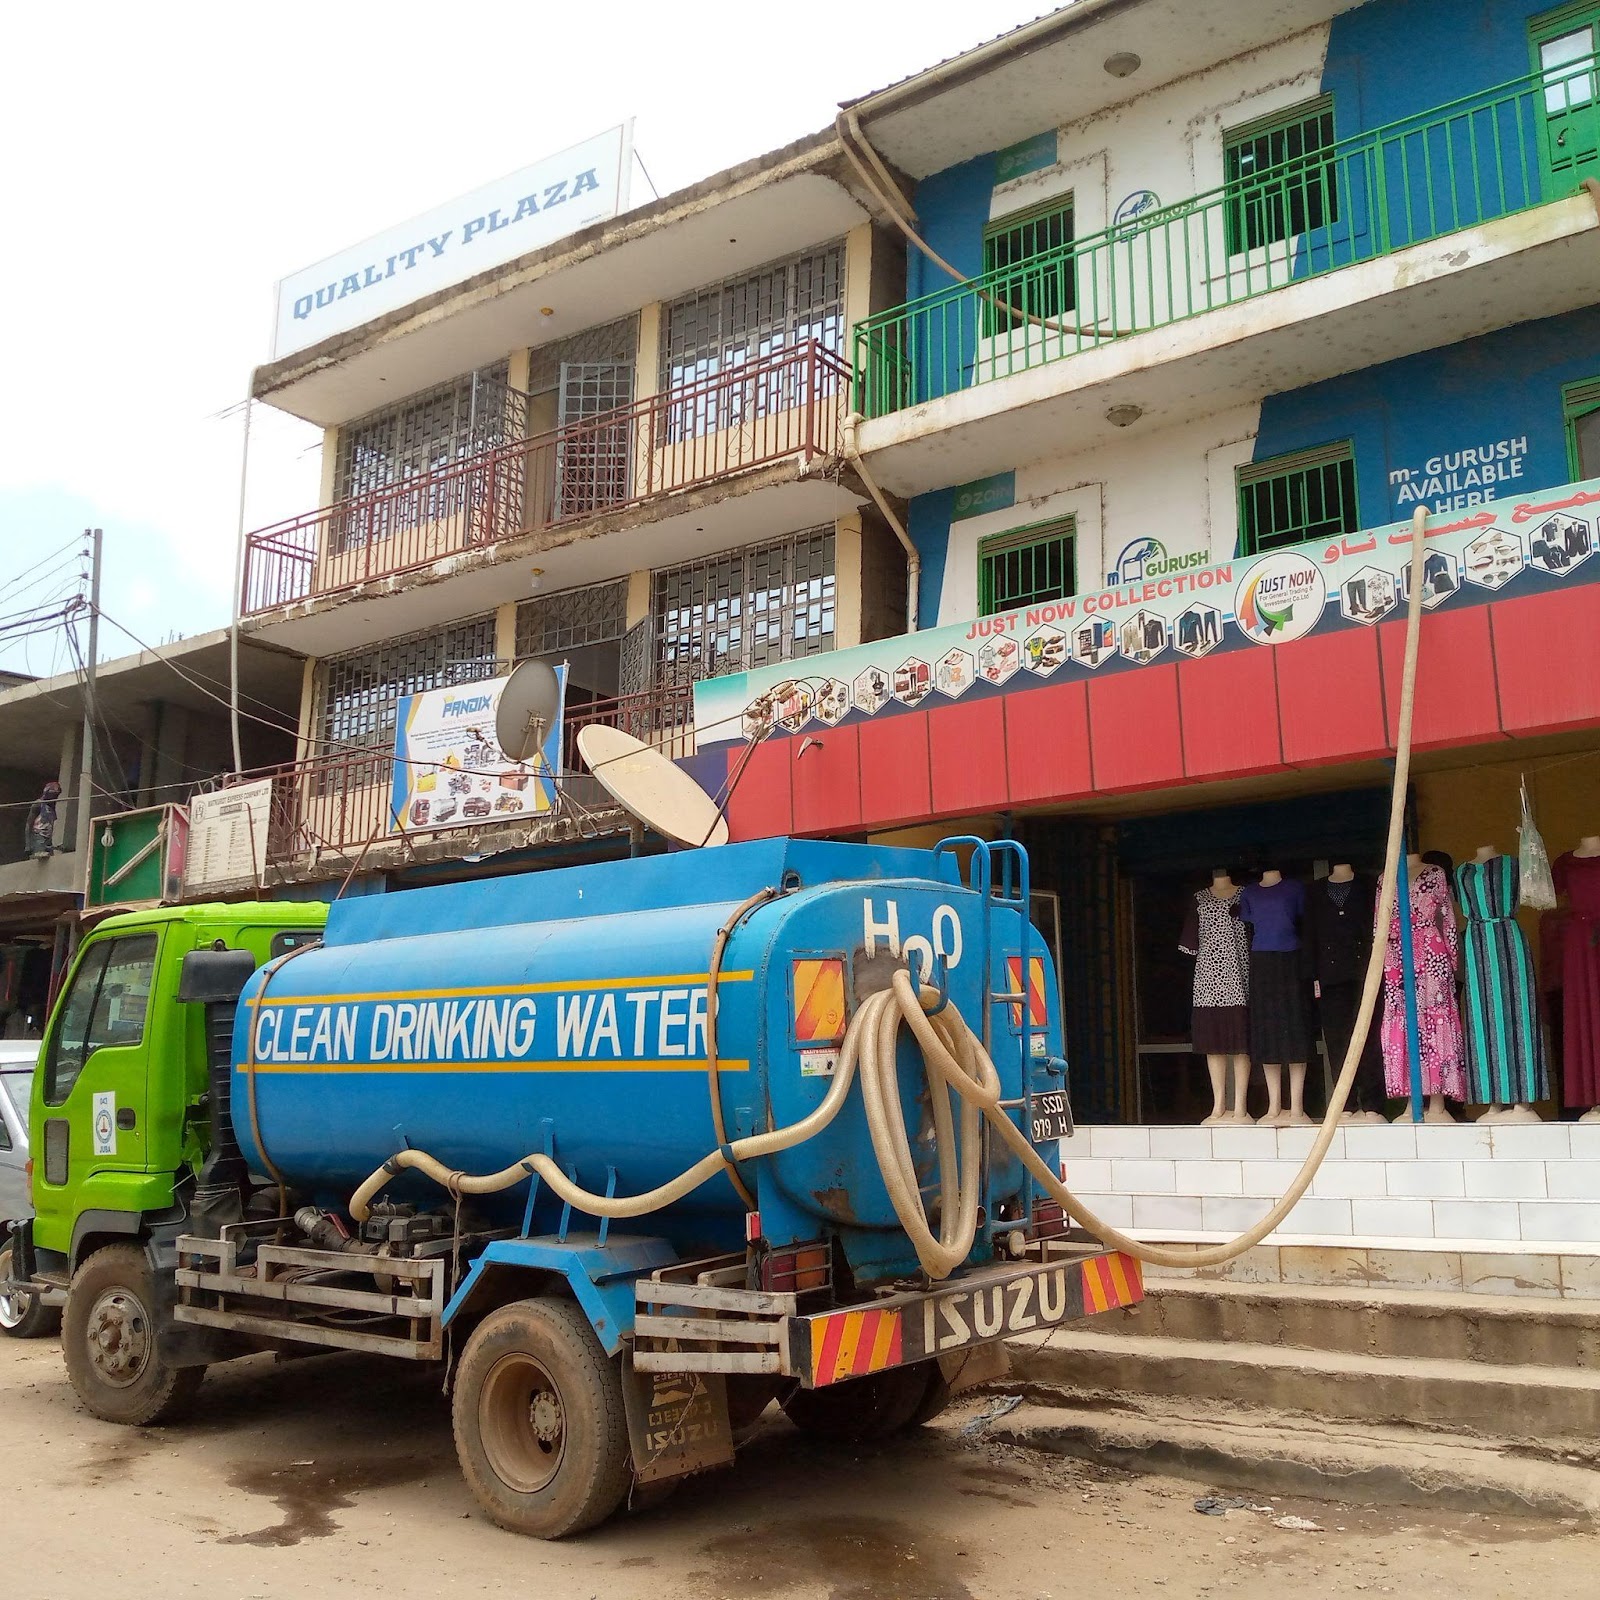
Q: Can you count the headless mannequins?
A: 6